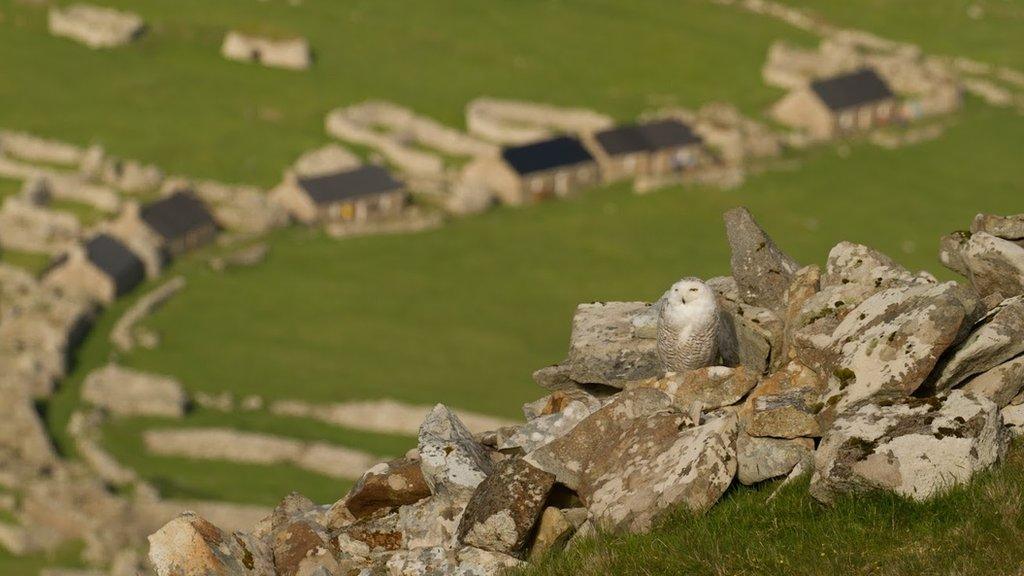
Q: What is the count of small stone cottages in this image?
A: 6